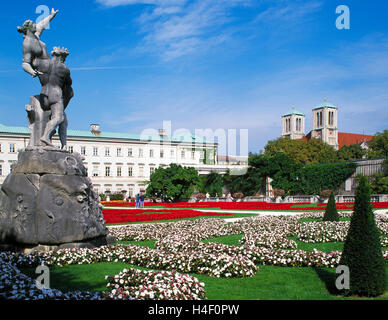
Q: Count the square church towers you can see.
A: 2